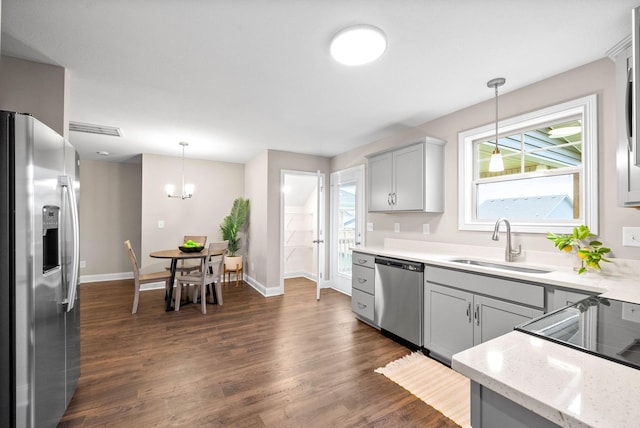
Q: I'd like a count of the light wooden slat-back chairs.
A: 3